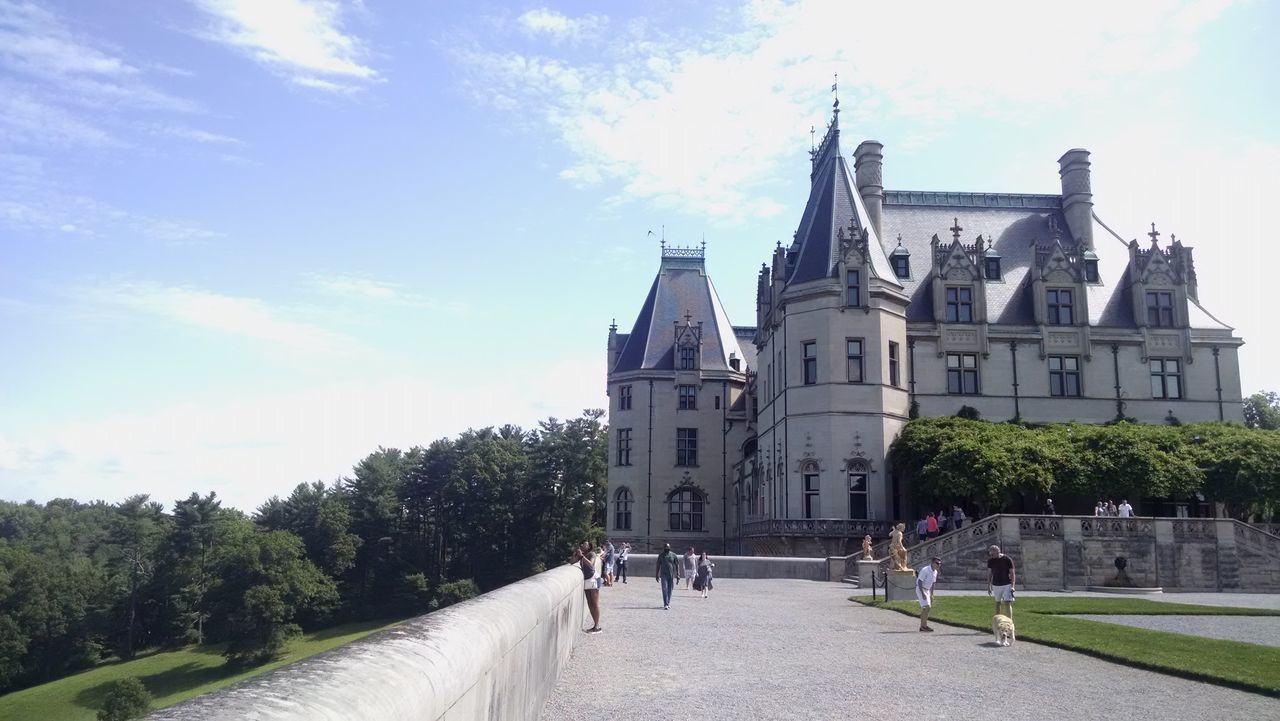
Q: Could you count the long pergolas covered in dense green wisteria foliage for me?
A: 1